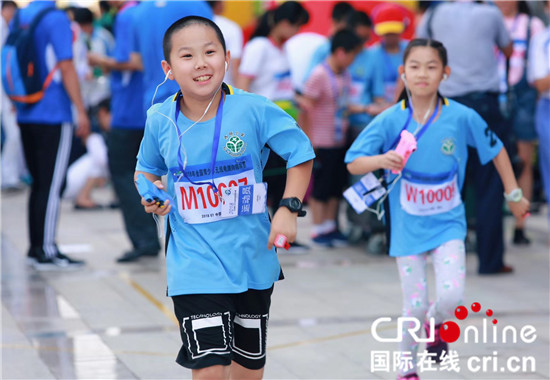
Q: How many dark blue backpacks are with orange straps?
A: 1